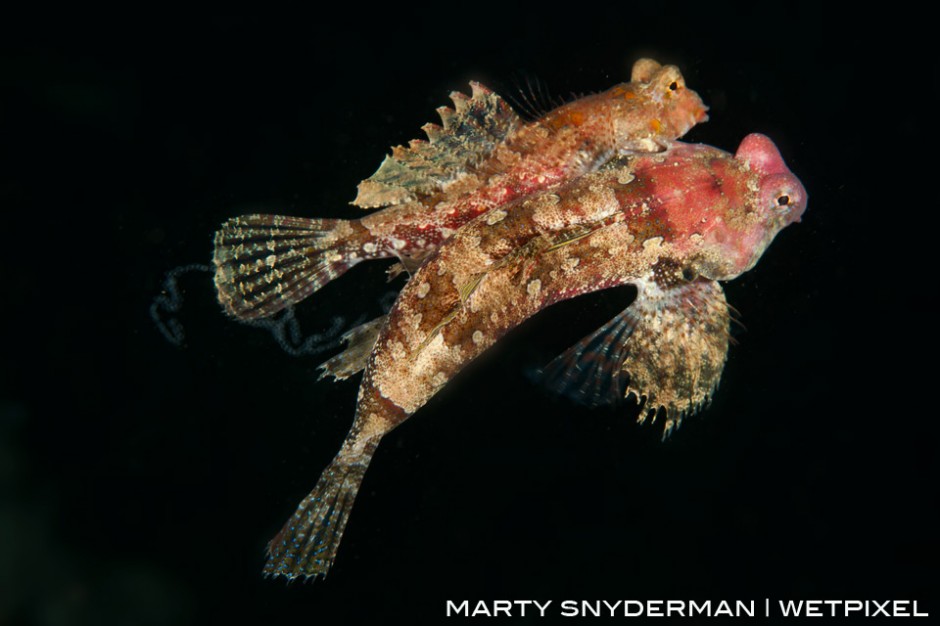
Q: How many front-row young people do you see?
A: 0